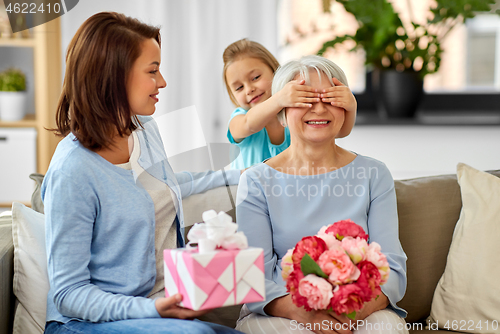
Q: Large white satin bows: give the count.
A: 1